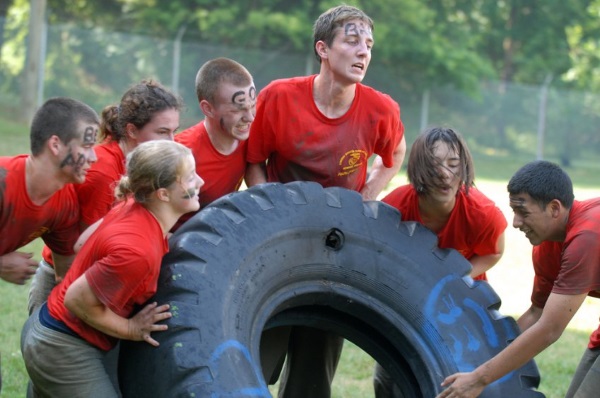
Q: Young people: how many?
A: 7